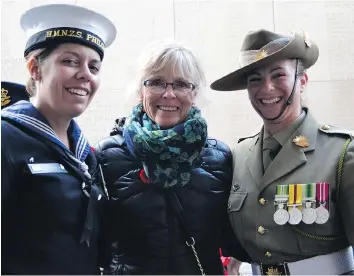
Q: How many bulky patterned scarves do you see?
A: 1